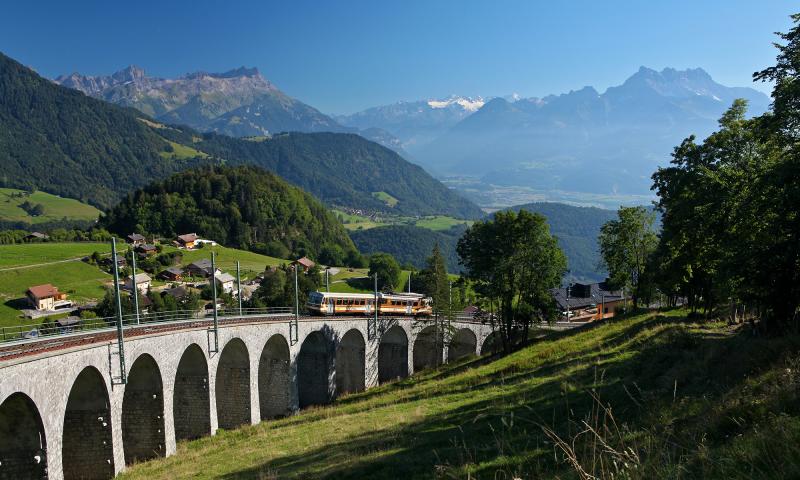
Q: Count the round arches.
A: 12